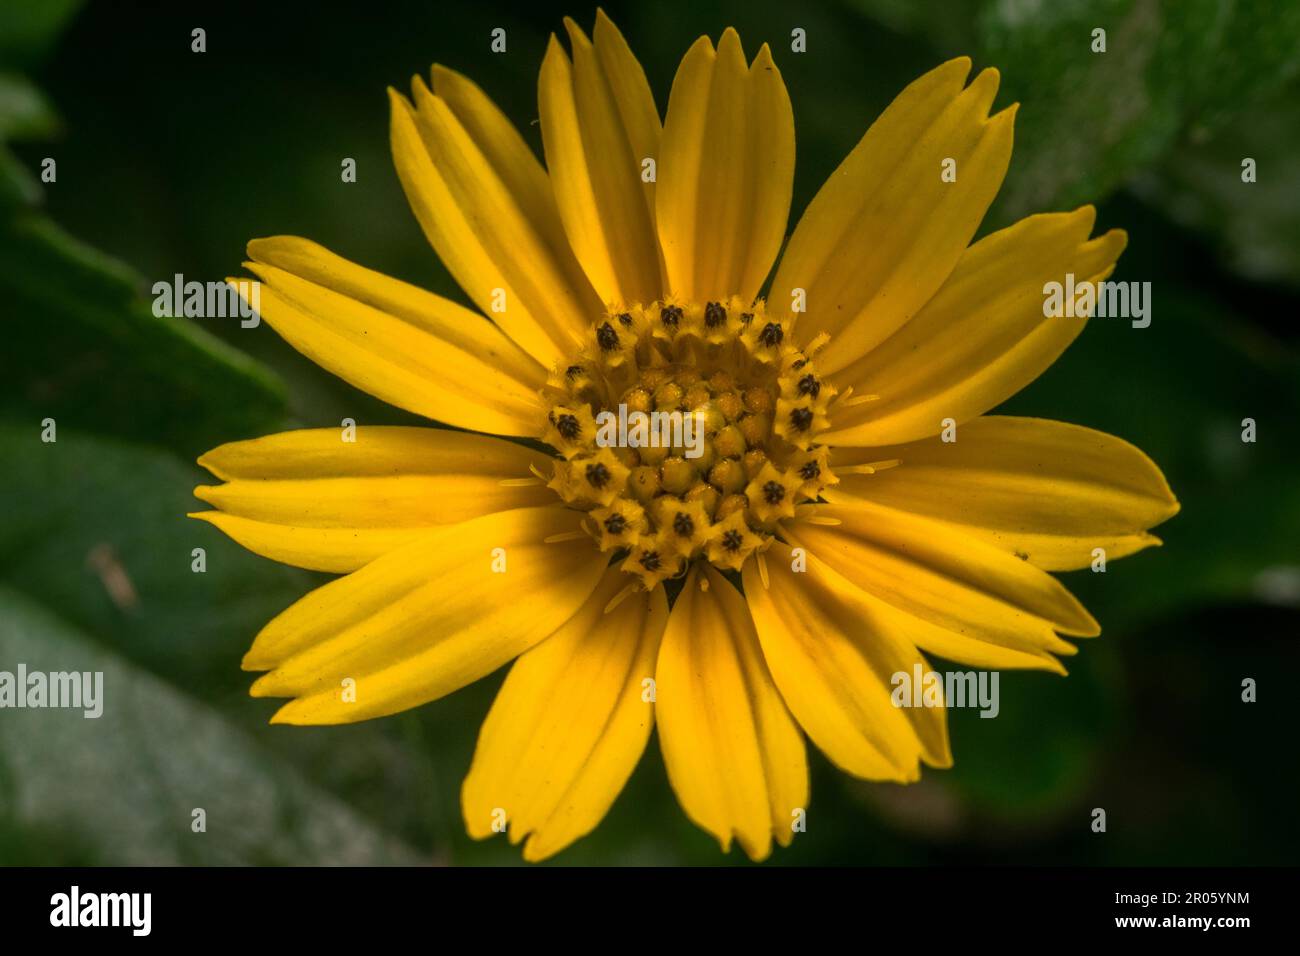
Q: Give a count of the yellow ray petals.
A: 13